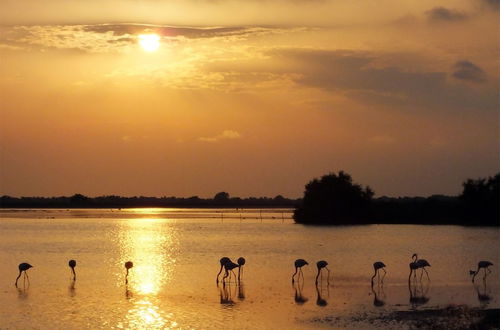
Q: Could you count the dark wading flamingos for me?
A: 12